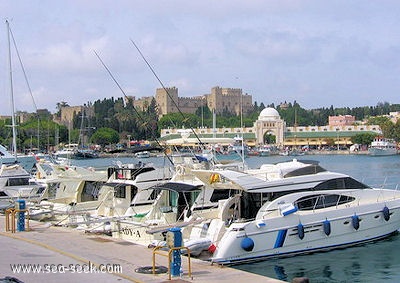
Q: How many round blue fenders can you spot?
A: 1